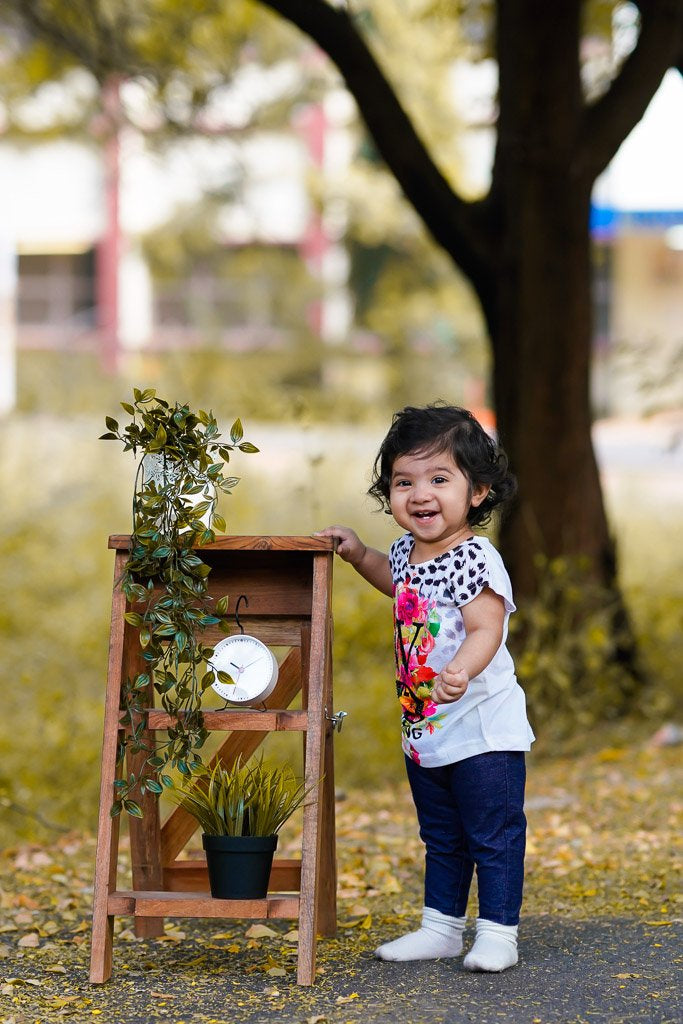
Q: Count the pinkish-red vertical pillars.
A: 2